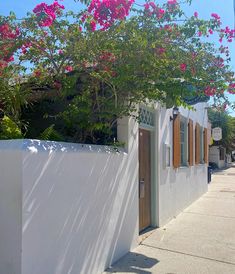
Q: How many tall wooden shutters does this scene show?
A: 4